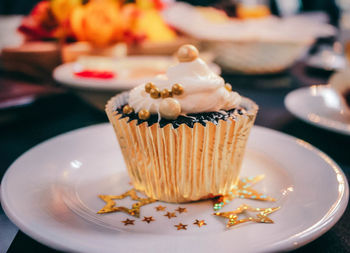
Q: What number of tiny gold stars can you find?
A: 7